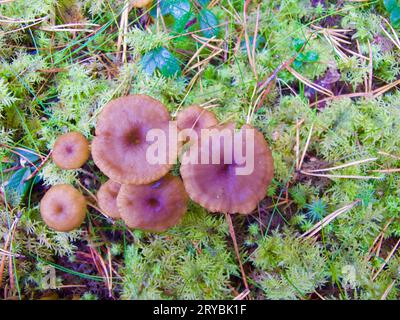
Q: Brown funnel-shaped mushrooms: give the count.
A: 7